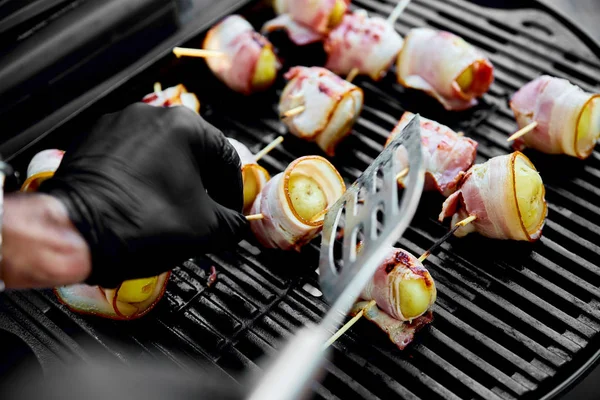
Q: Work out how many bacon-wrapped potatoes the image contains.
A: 14